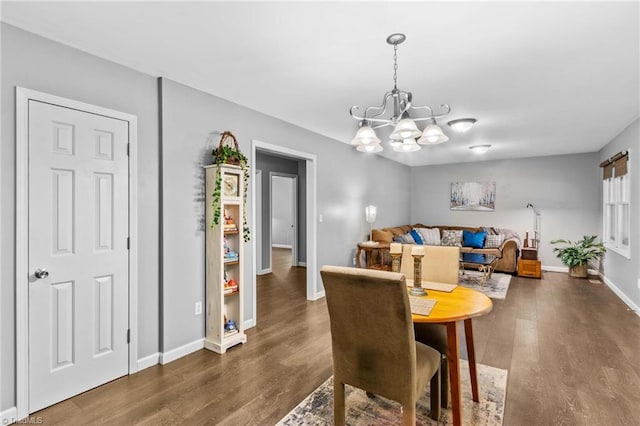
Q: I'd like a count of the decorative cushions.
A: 6